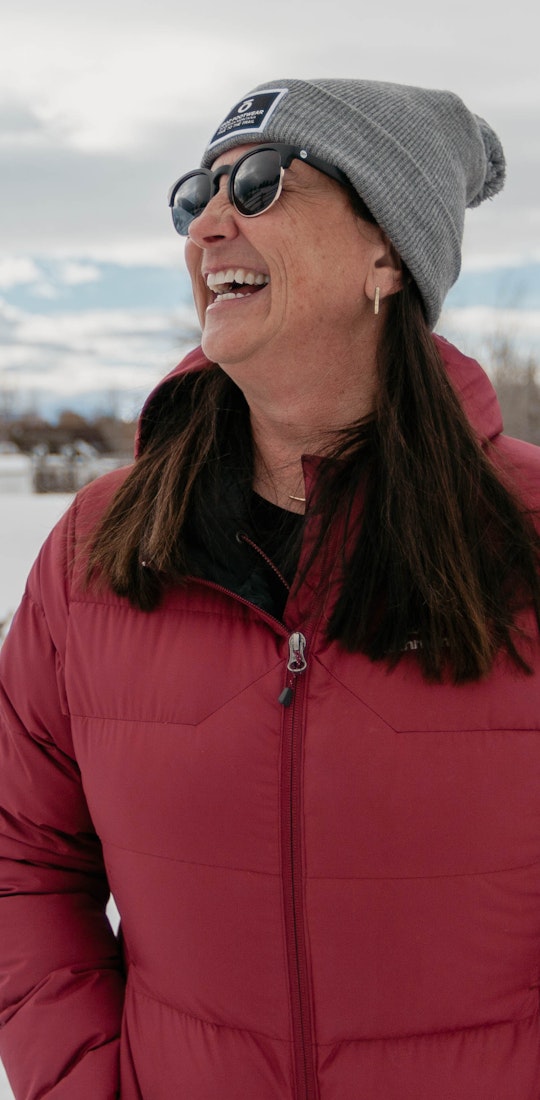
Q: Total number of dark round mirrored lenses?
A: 2